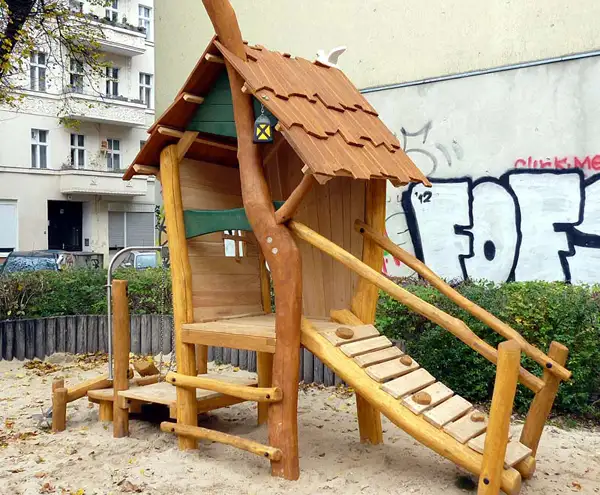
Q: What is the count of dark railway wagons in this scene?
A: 0